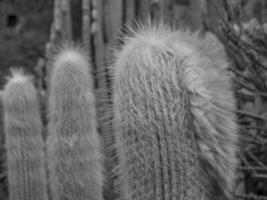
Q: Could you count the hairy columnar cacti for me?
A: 3